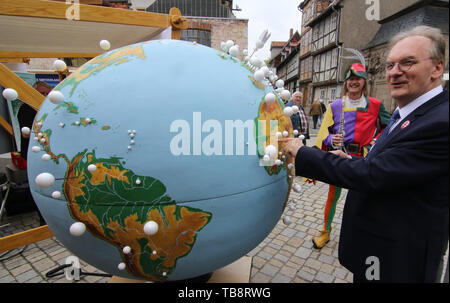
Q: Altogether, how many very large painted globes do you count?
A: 1